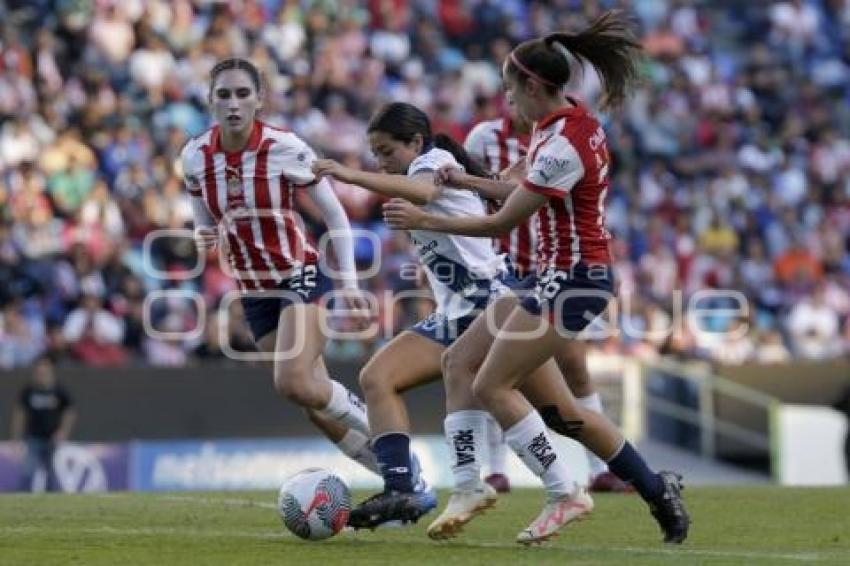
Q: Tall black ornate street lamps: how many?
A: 0